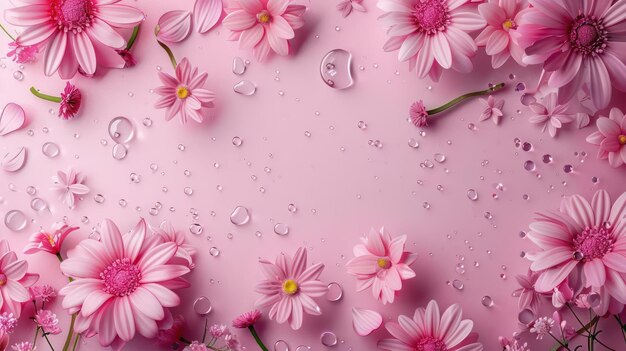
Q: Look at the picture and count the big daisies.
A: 6